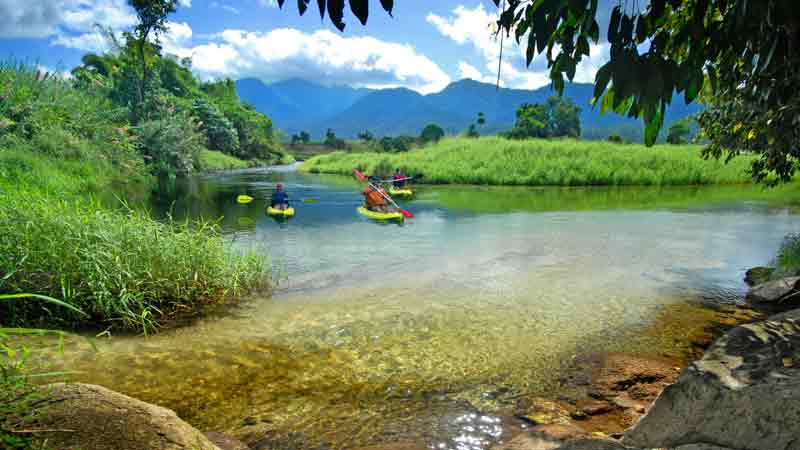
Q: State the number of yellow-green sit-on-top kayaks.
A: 3